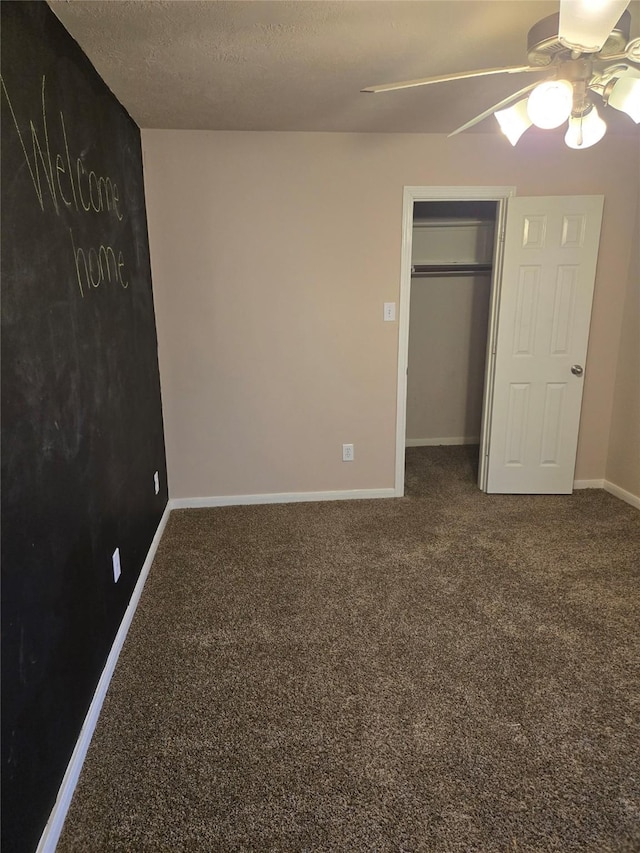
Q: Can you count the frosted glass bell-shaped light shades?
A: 4